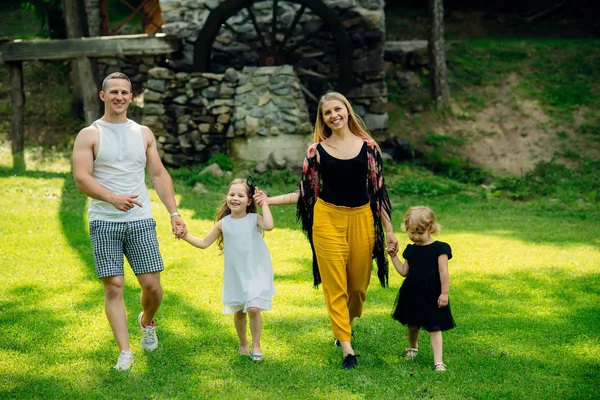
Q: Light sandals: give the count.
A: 4